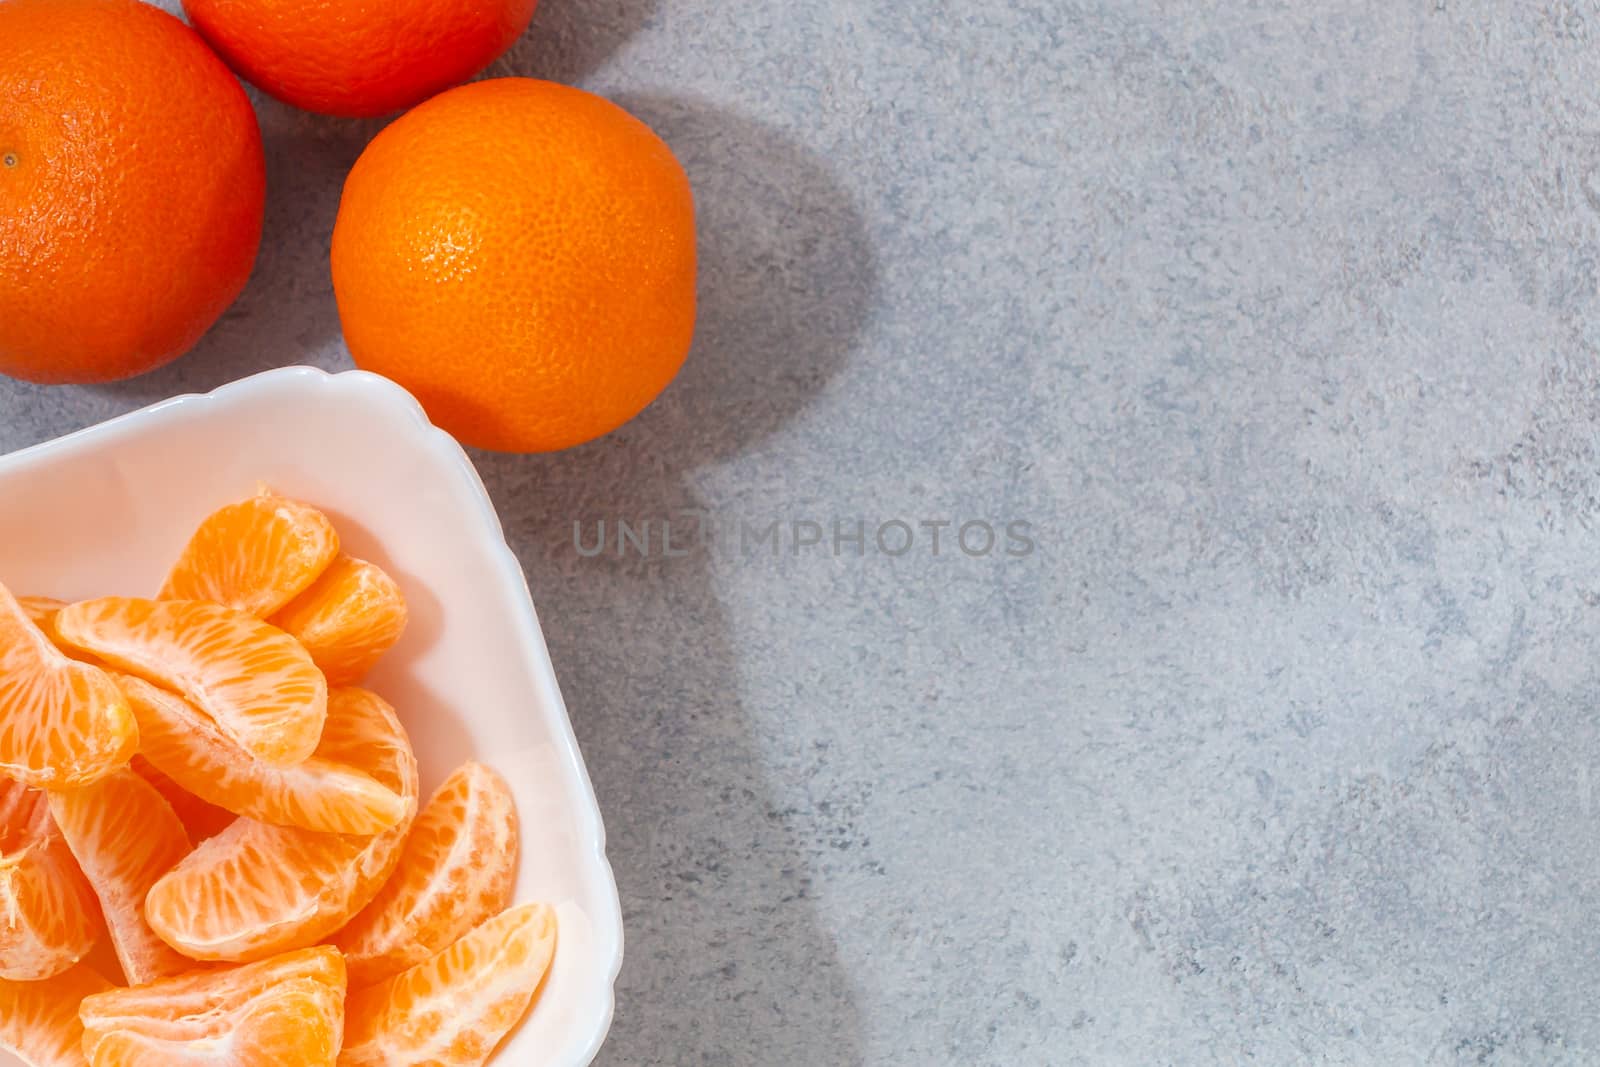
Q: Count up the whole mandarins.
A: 3